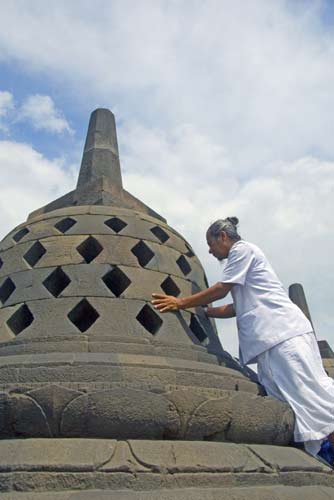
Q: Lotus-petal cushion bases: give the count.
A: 1